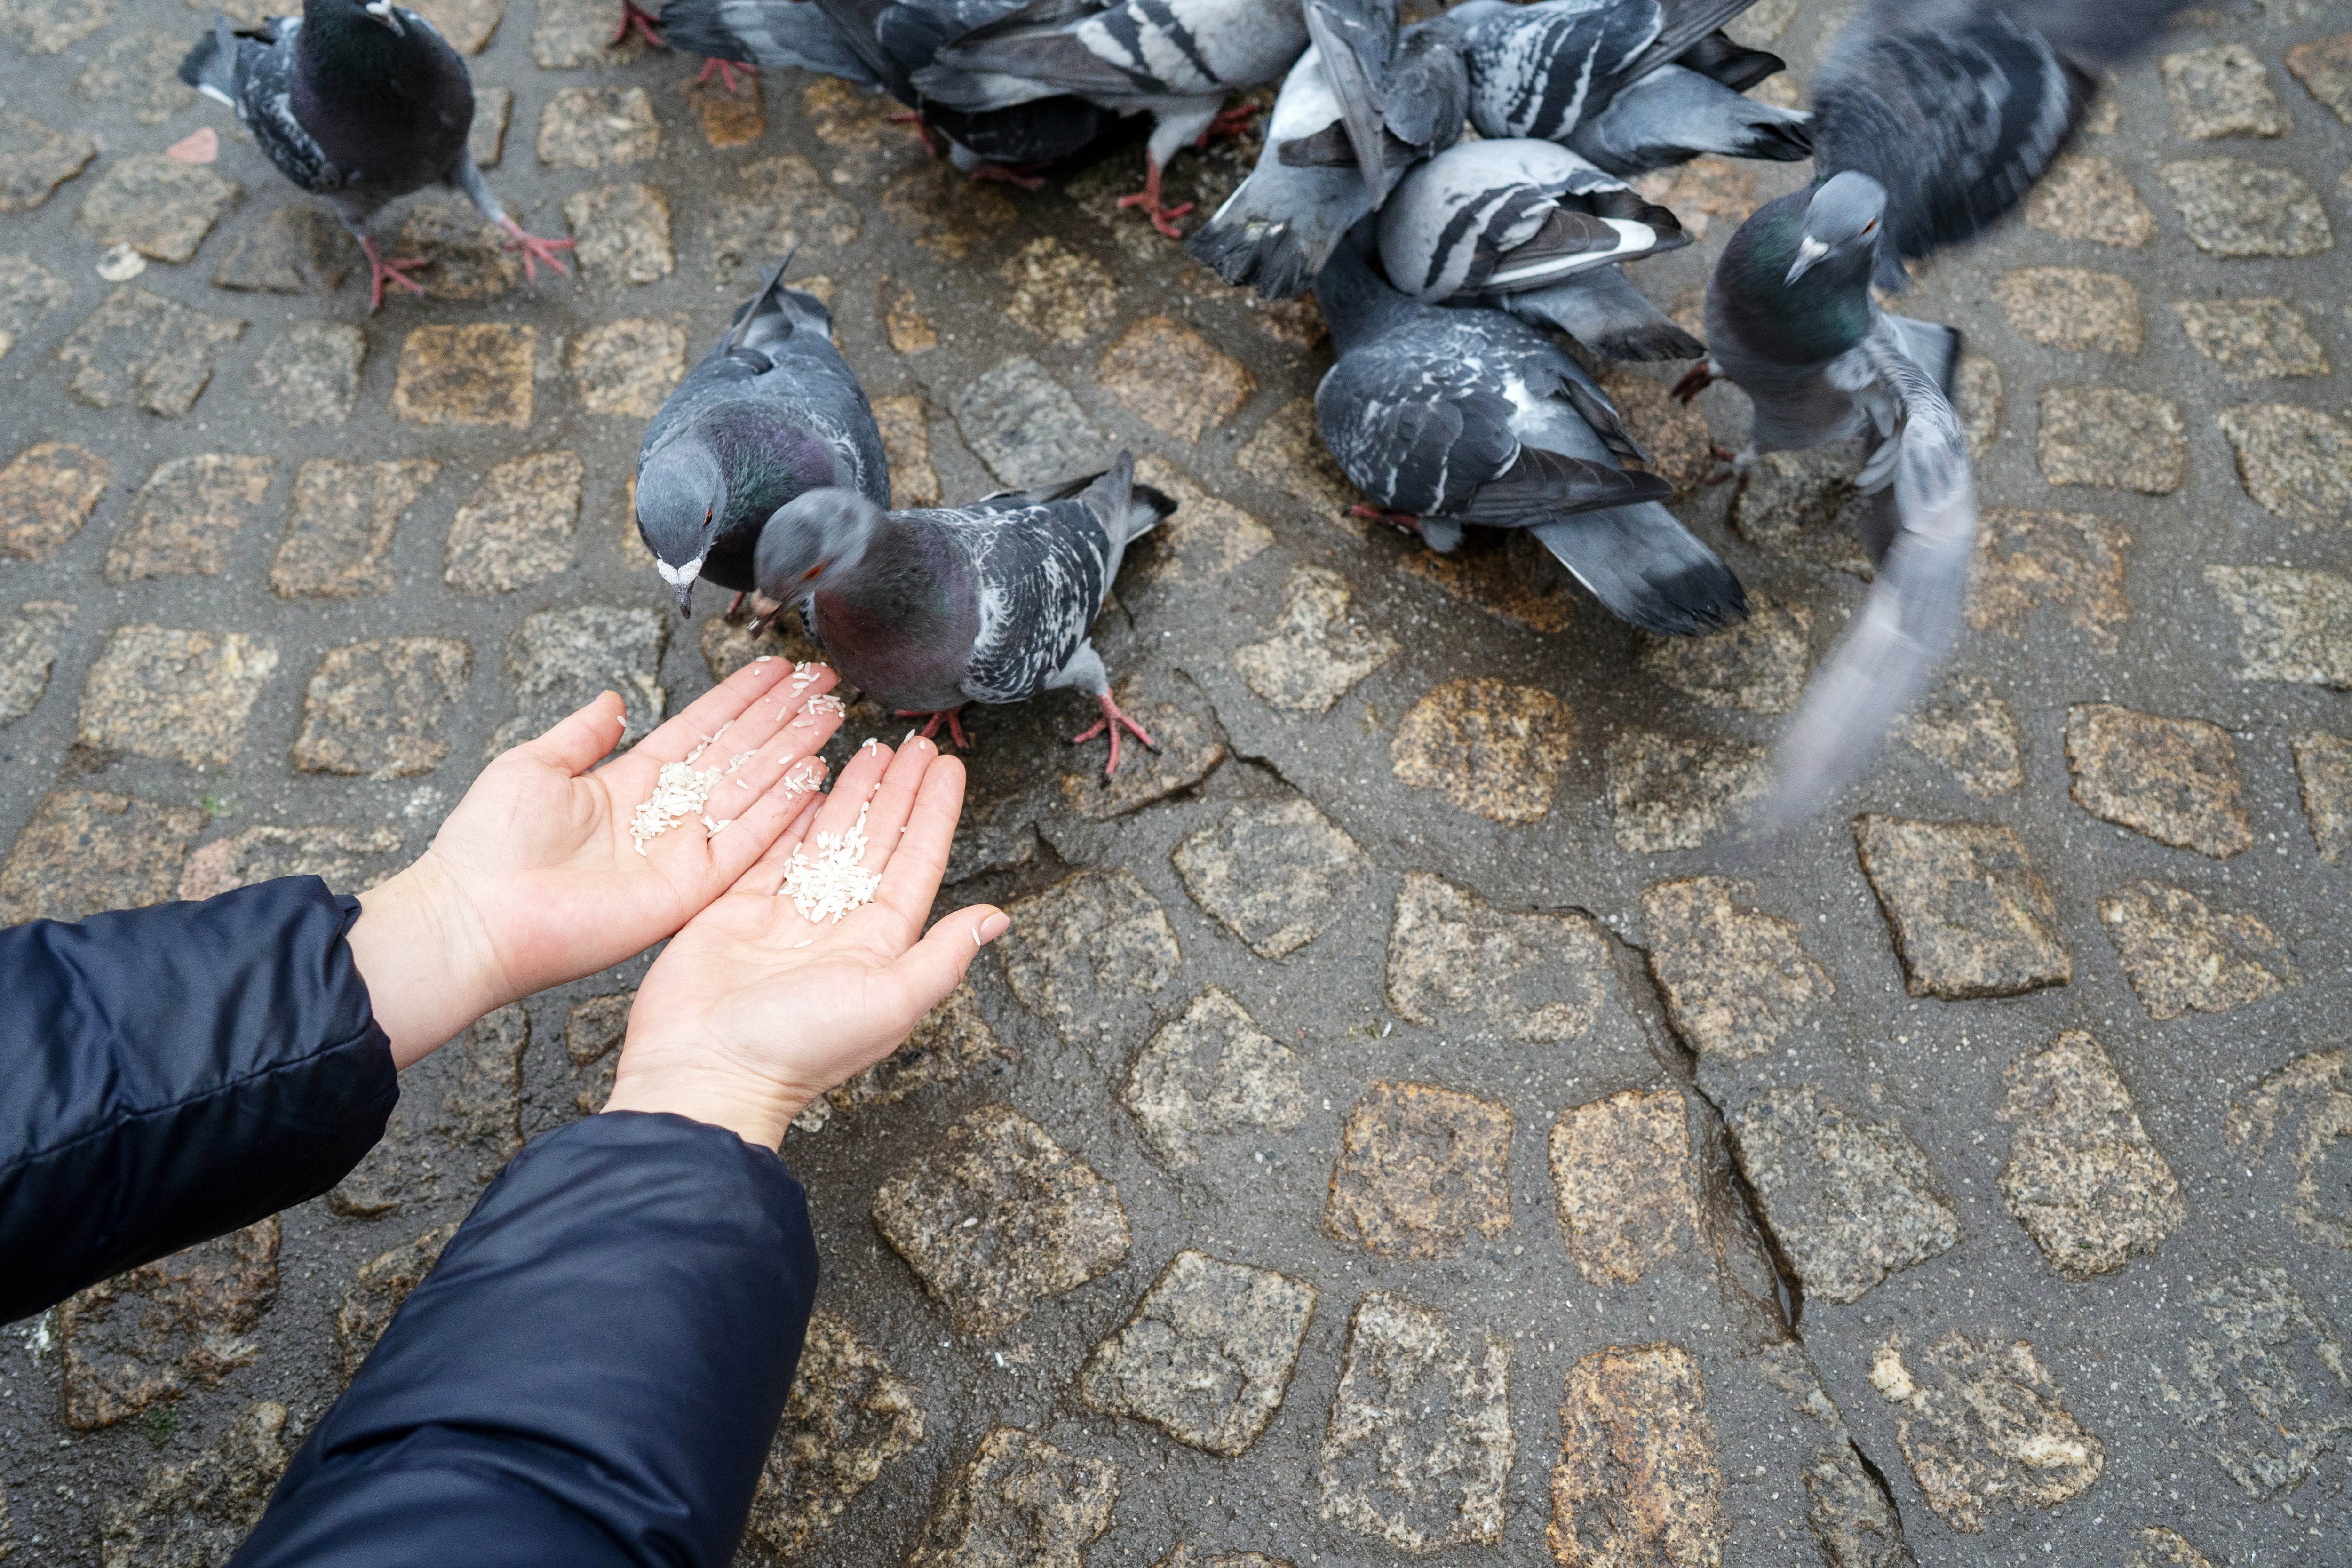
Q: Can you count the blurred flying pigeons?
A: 1